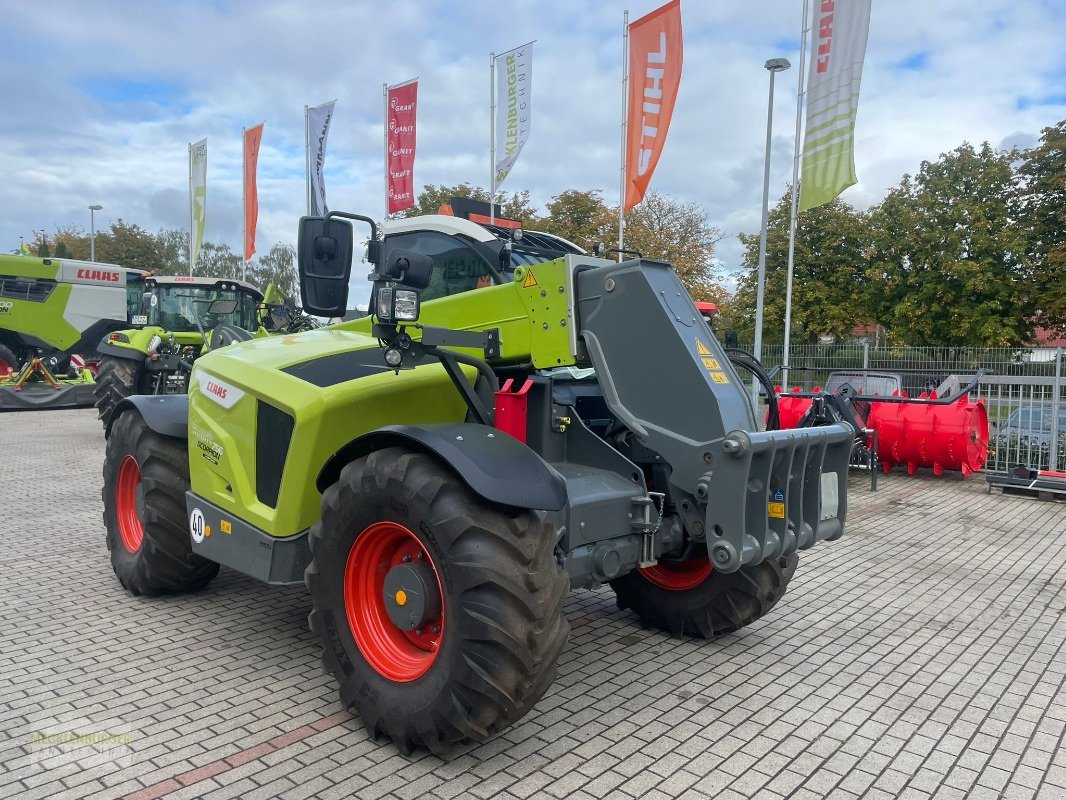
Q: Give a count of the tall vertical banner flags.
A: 7